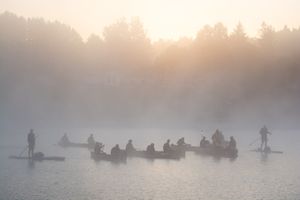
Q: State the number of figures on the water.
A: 13